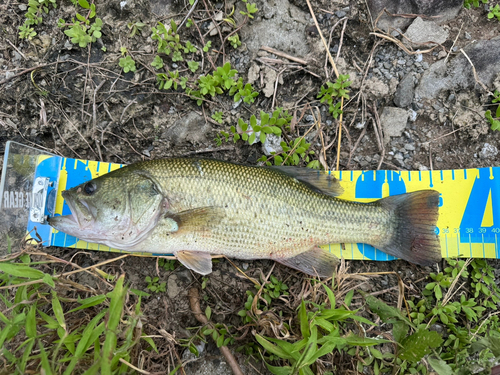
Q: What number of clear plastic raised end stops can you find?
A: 1